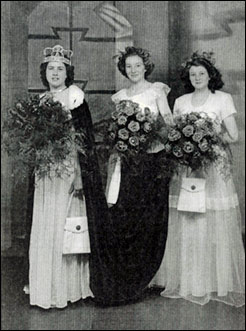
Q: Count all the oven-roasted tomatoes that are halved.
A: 0